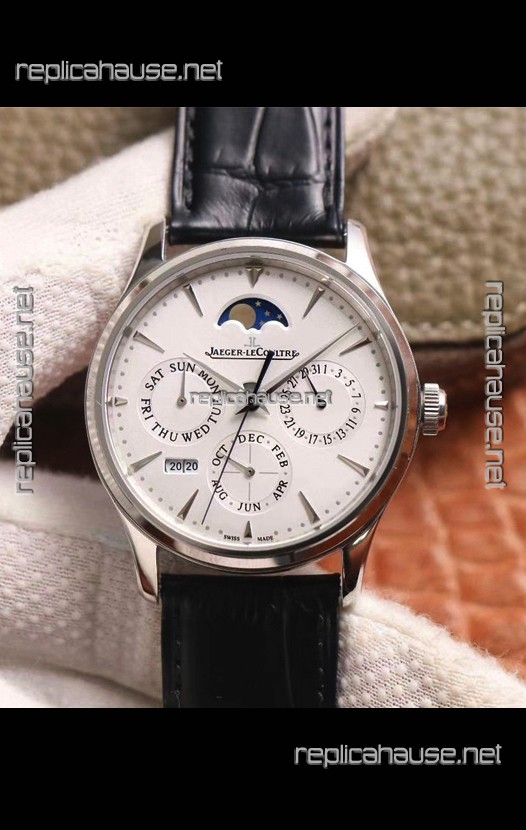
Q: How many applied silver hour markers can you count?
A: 12